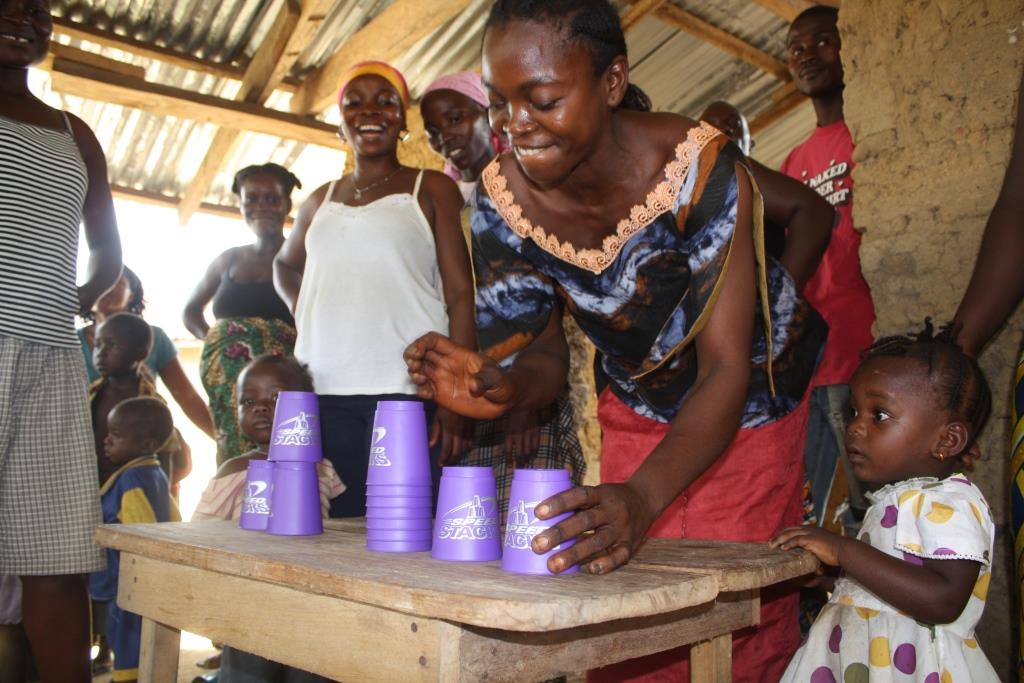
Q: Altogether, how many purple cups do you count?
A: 12